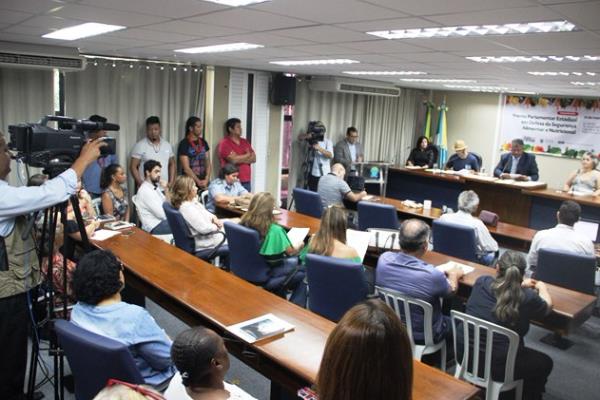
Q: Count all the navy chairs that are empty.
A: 2